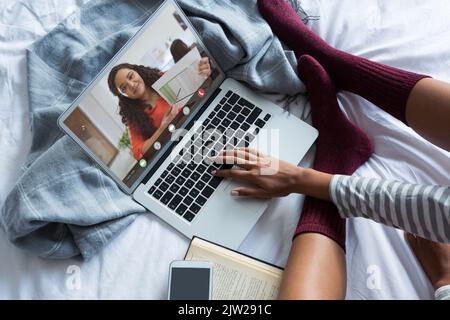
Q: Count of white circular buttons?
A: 3